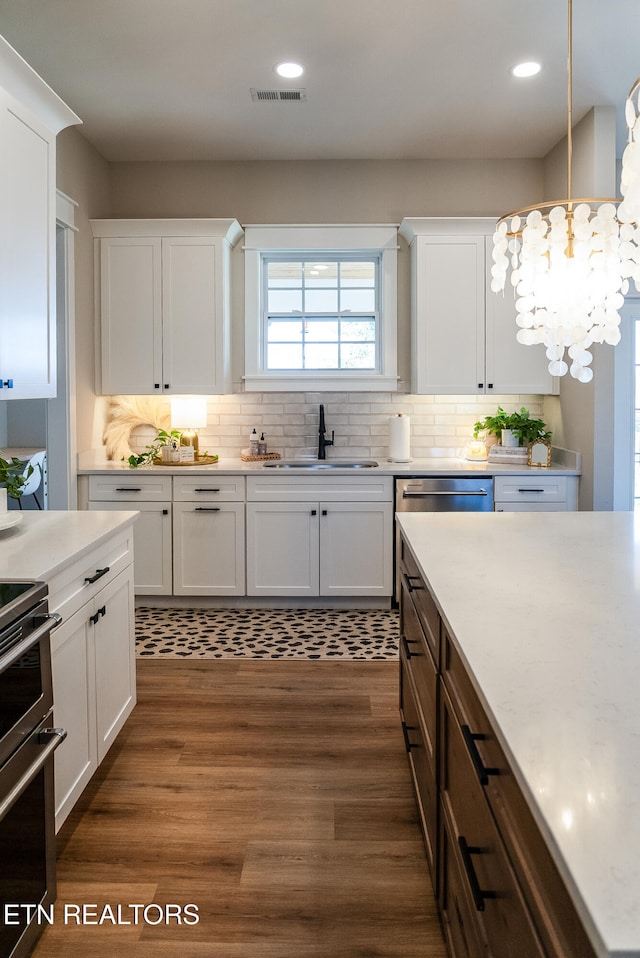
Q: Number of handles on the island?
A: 5